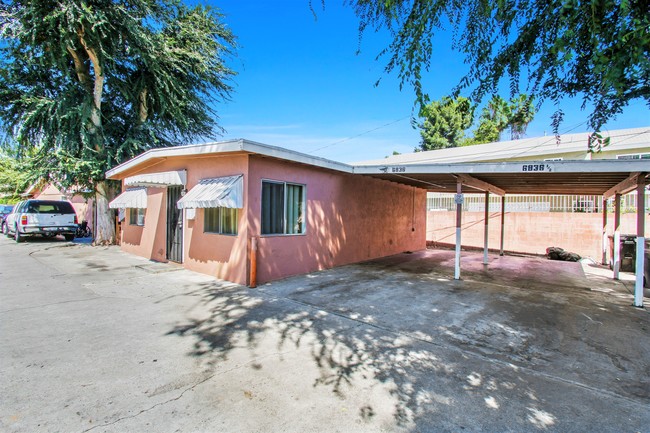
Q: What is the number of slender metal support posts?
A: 6